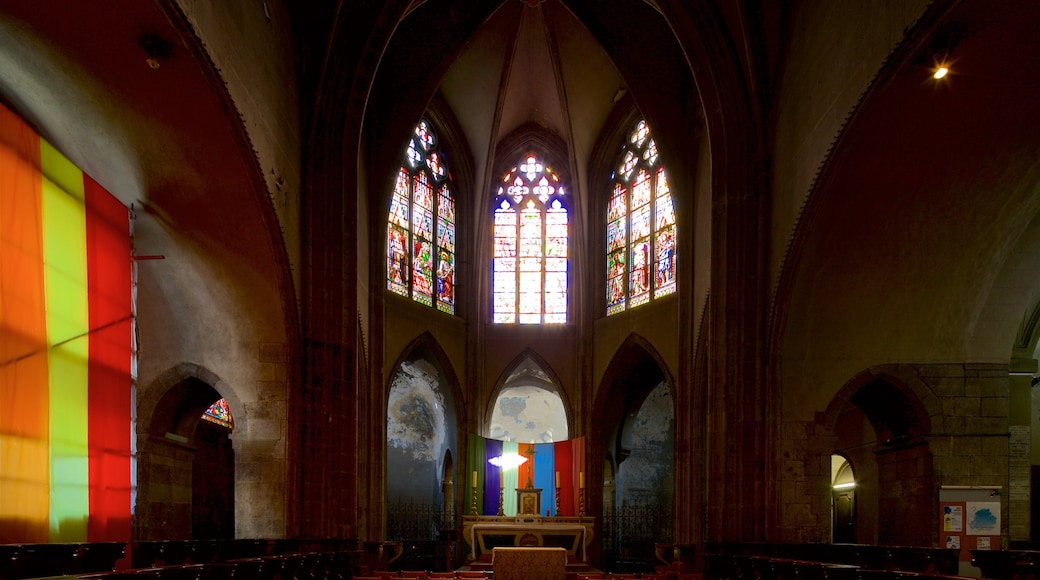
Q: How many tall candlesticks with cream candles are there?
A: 4